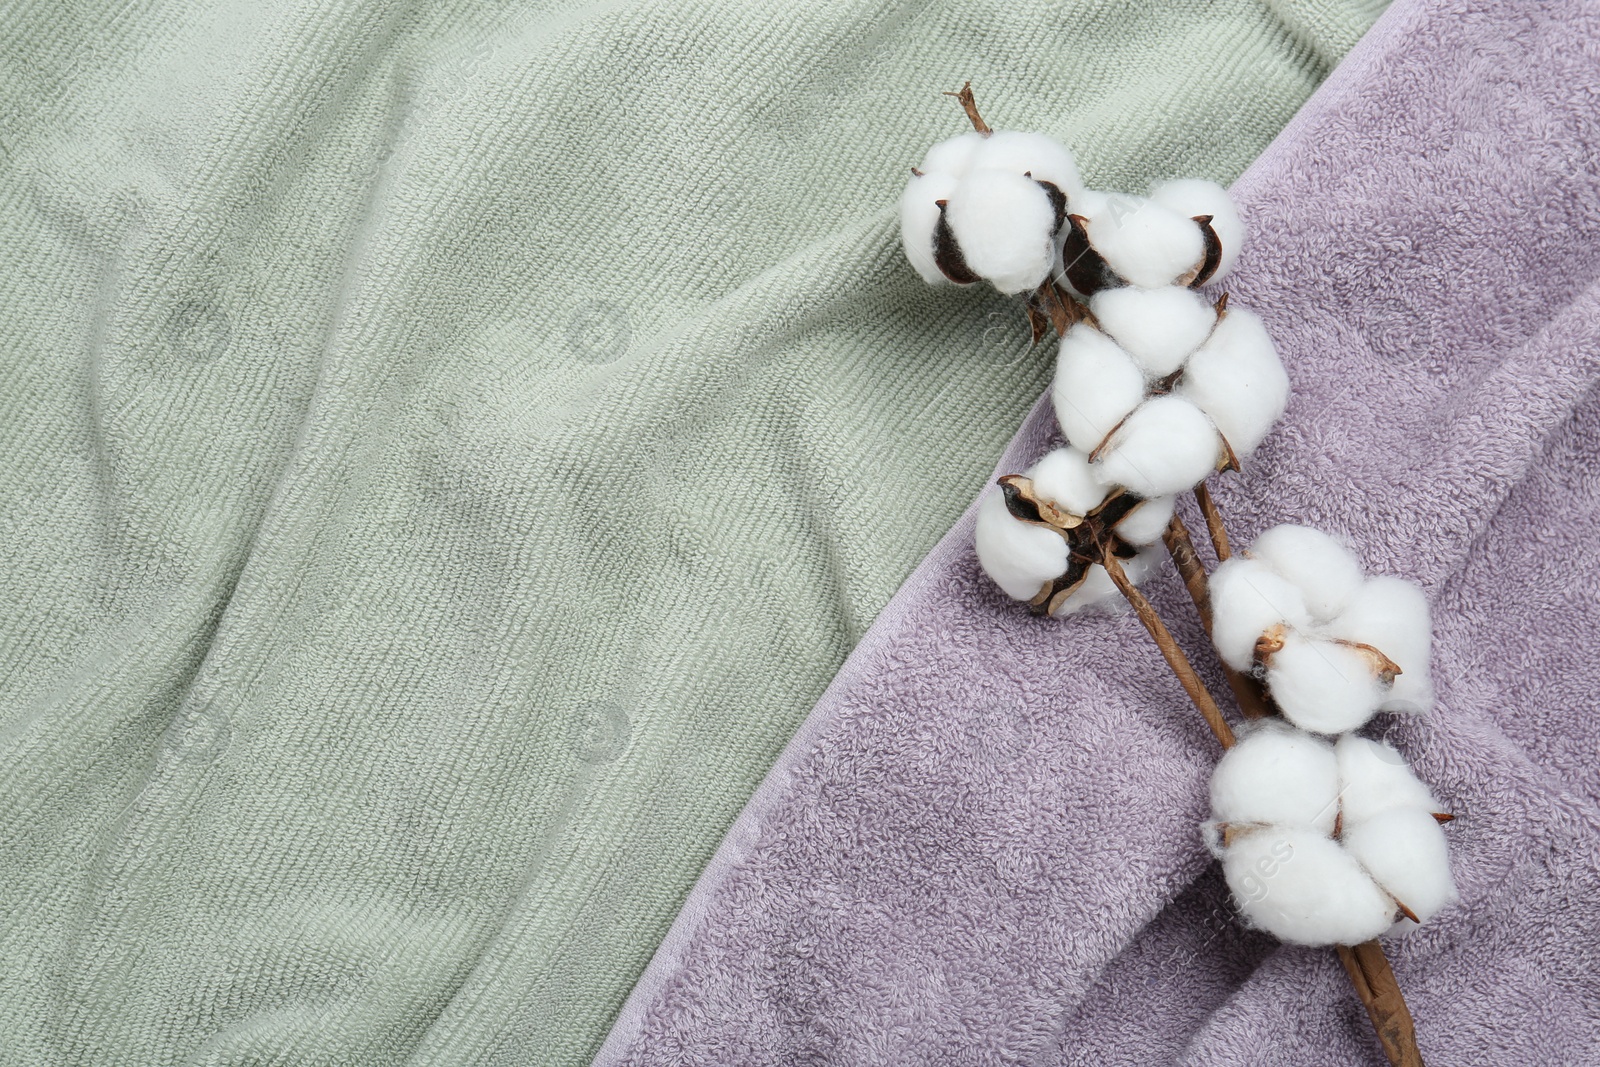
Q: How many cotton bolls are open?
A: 6